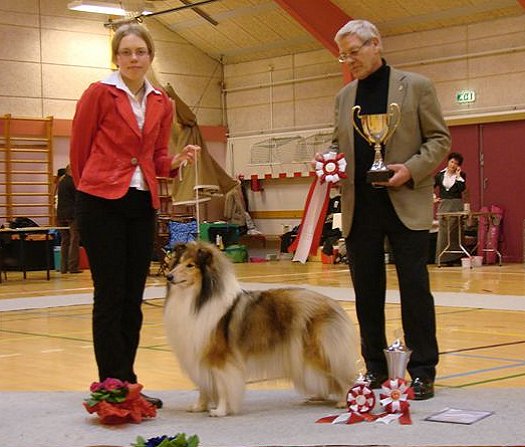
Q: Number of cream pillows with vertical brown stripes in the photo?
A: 0